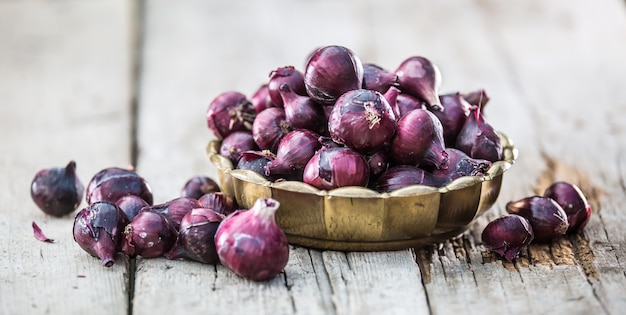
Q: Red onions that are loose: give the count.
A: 13